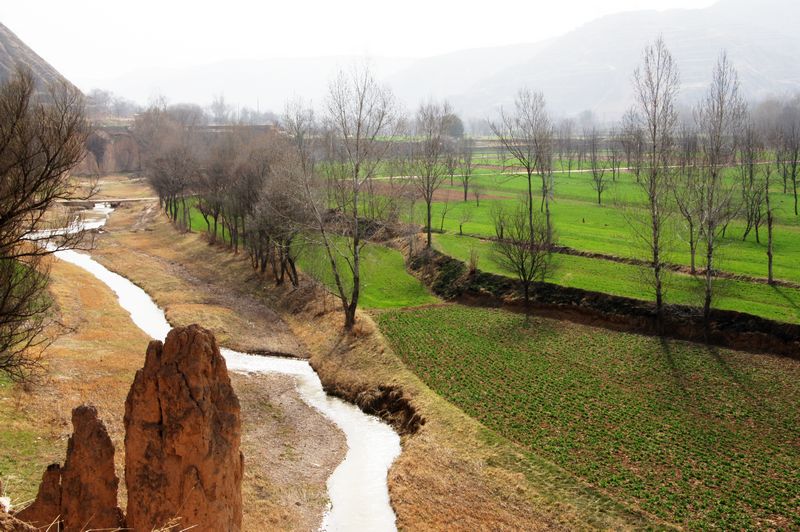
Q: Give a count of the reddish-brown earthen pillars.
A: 3